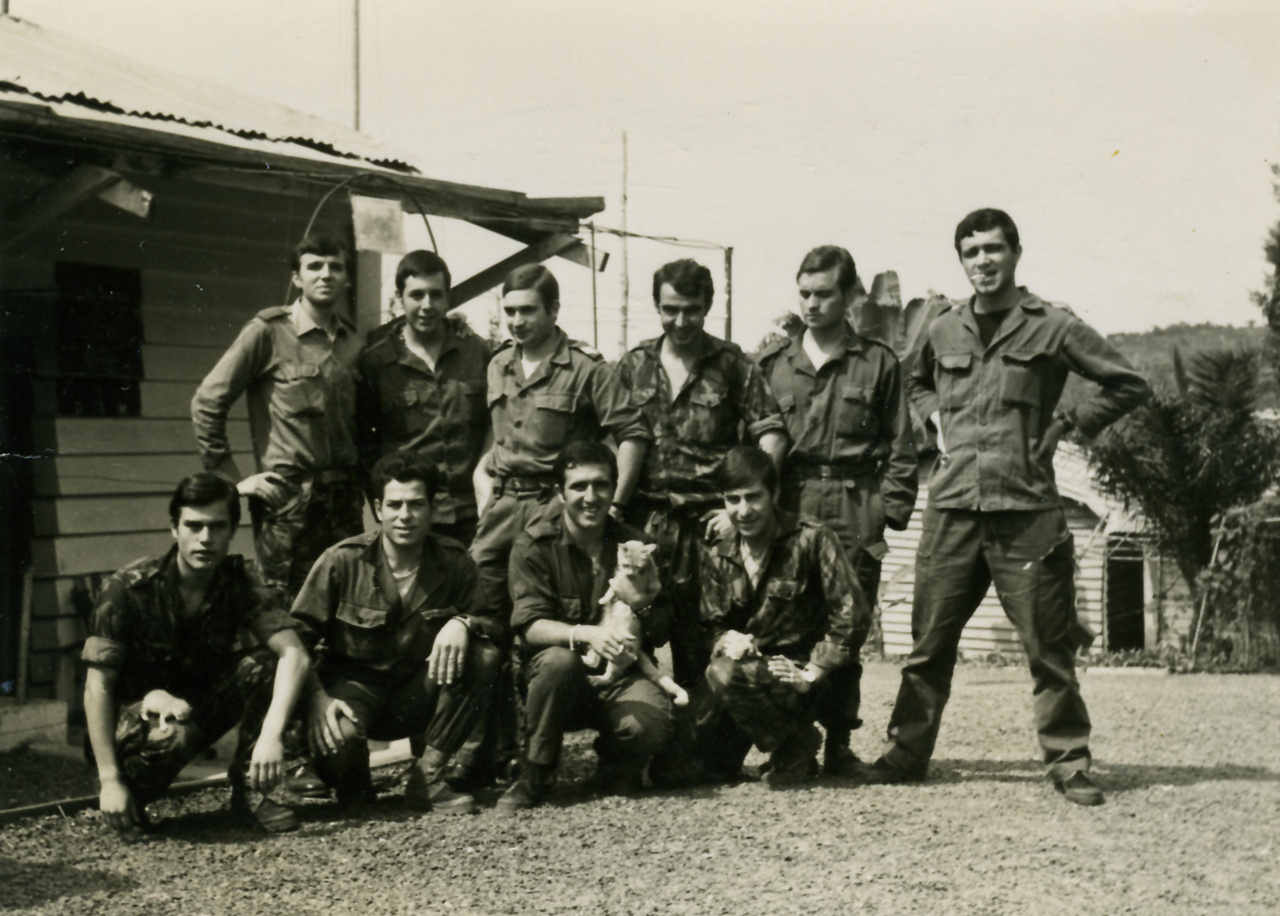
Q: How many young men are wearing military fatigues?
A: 10